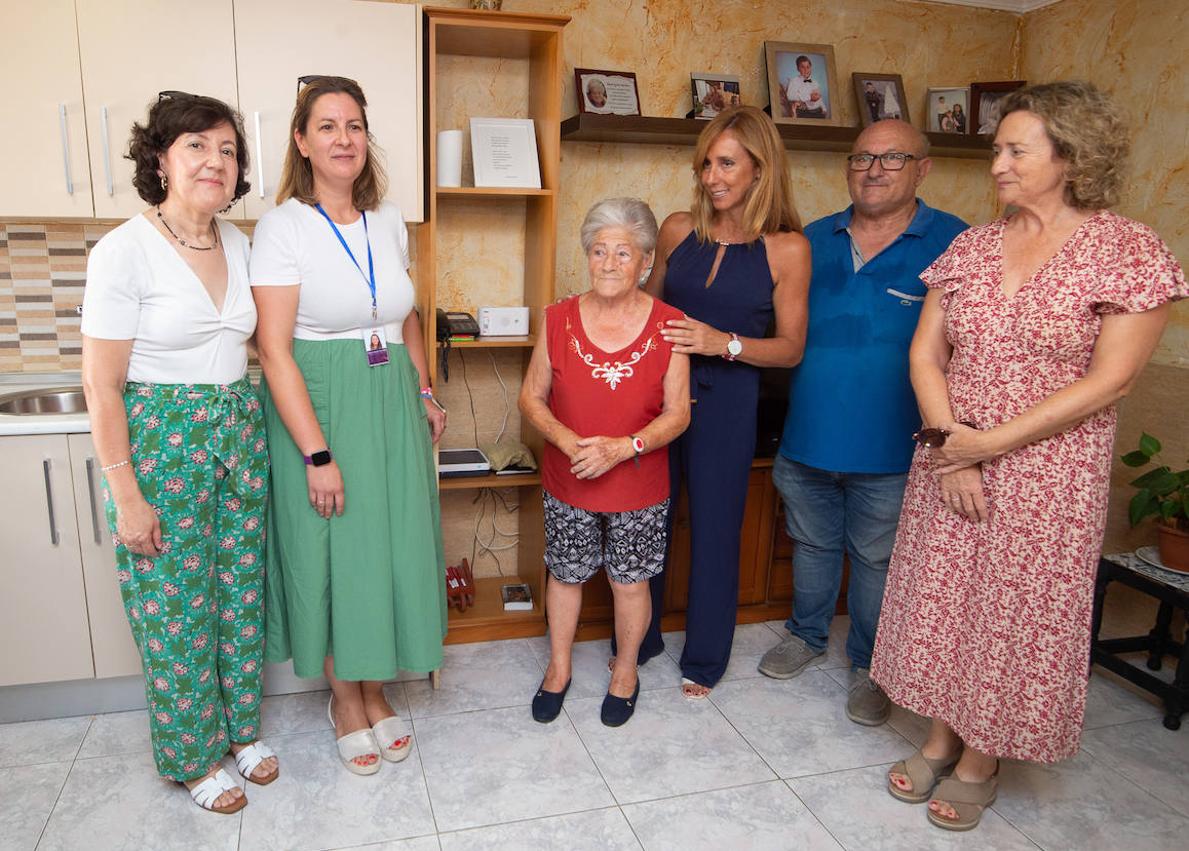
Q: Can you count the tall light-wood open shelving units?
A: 1